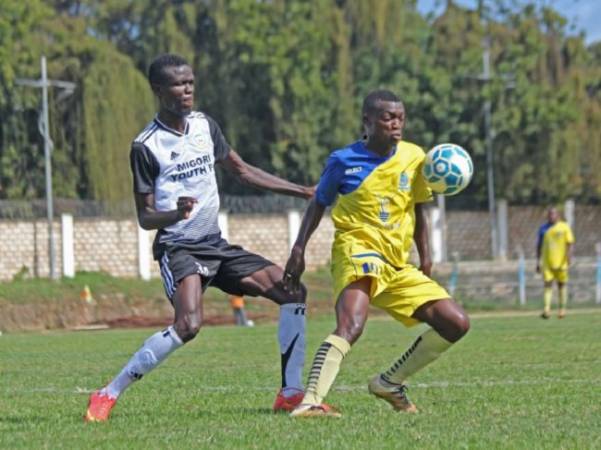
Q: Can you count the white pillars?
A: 7